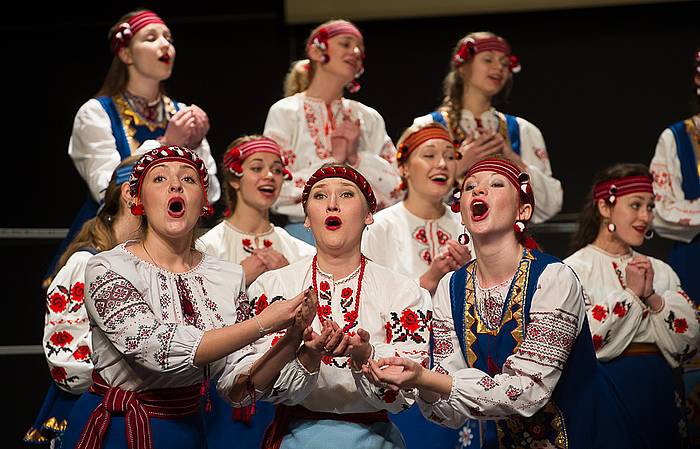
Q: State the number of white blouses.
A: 11